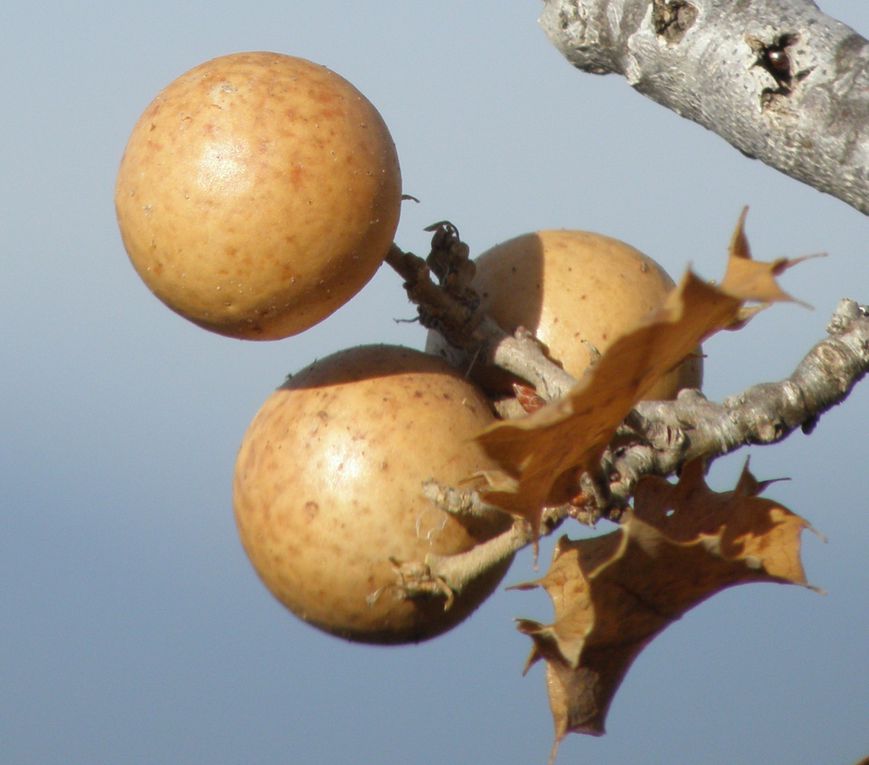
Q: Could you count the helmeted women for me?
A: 0